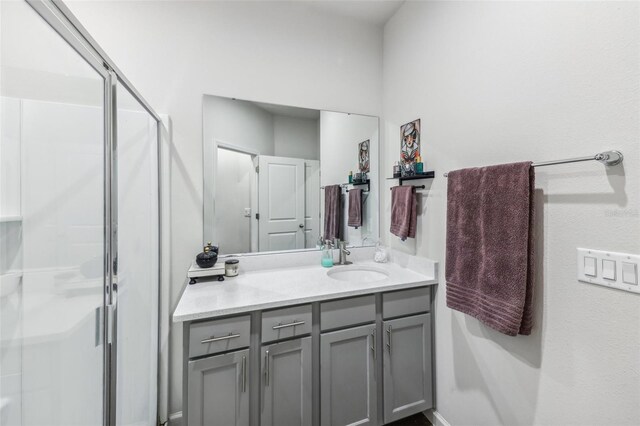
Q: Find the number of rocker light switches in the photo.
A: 3